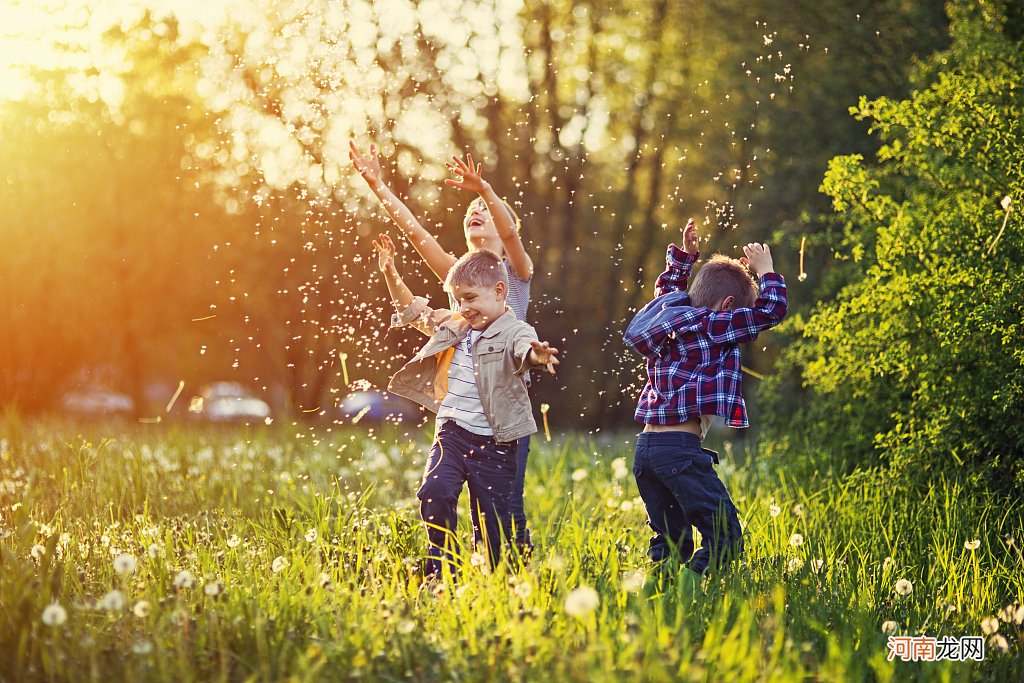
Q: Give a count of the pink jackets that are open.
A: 0